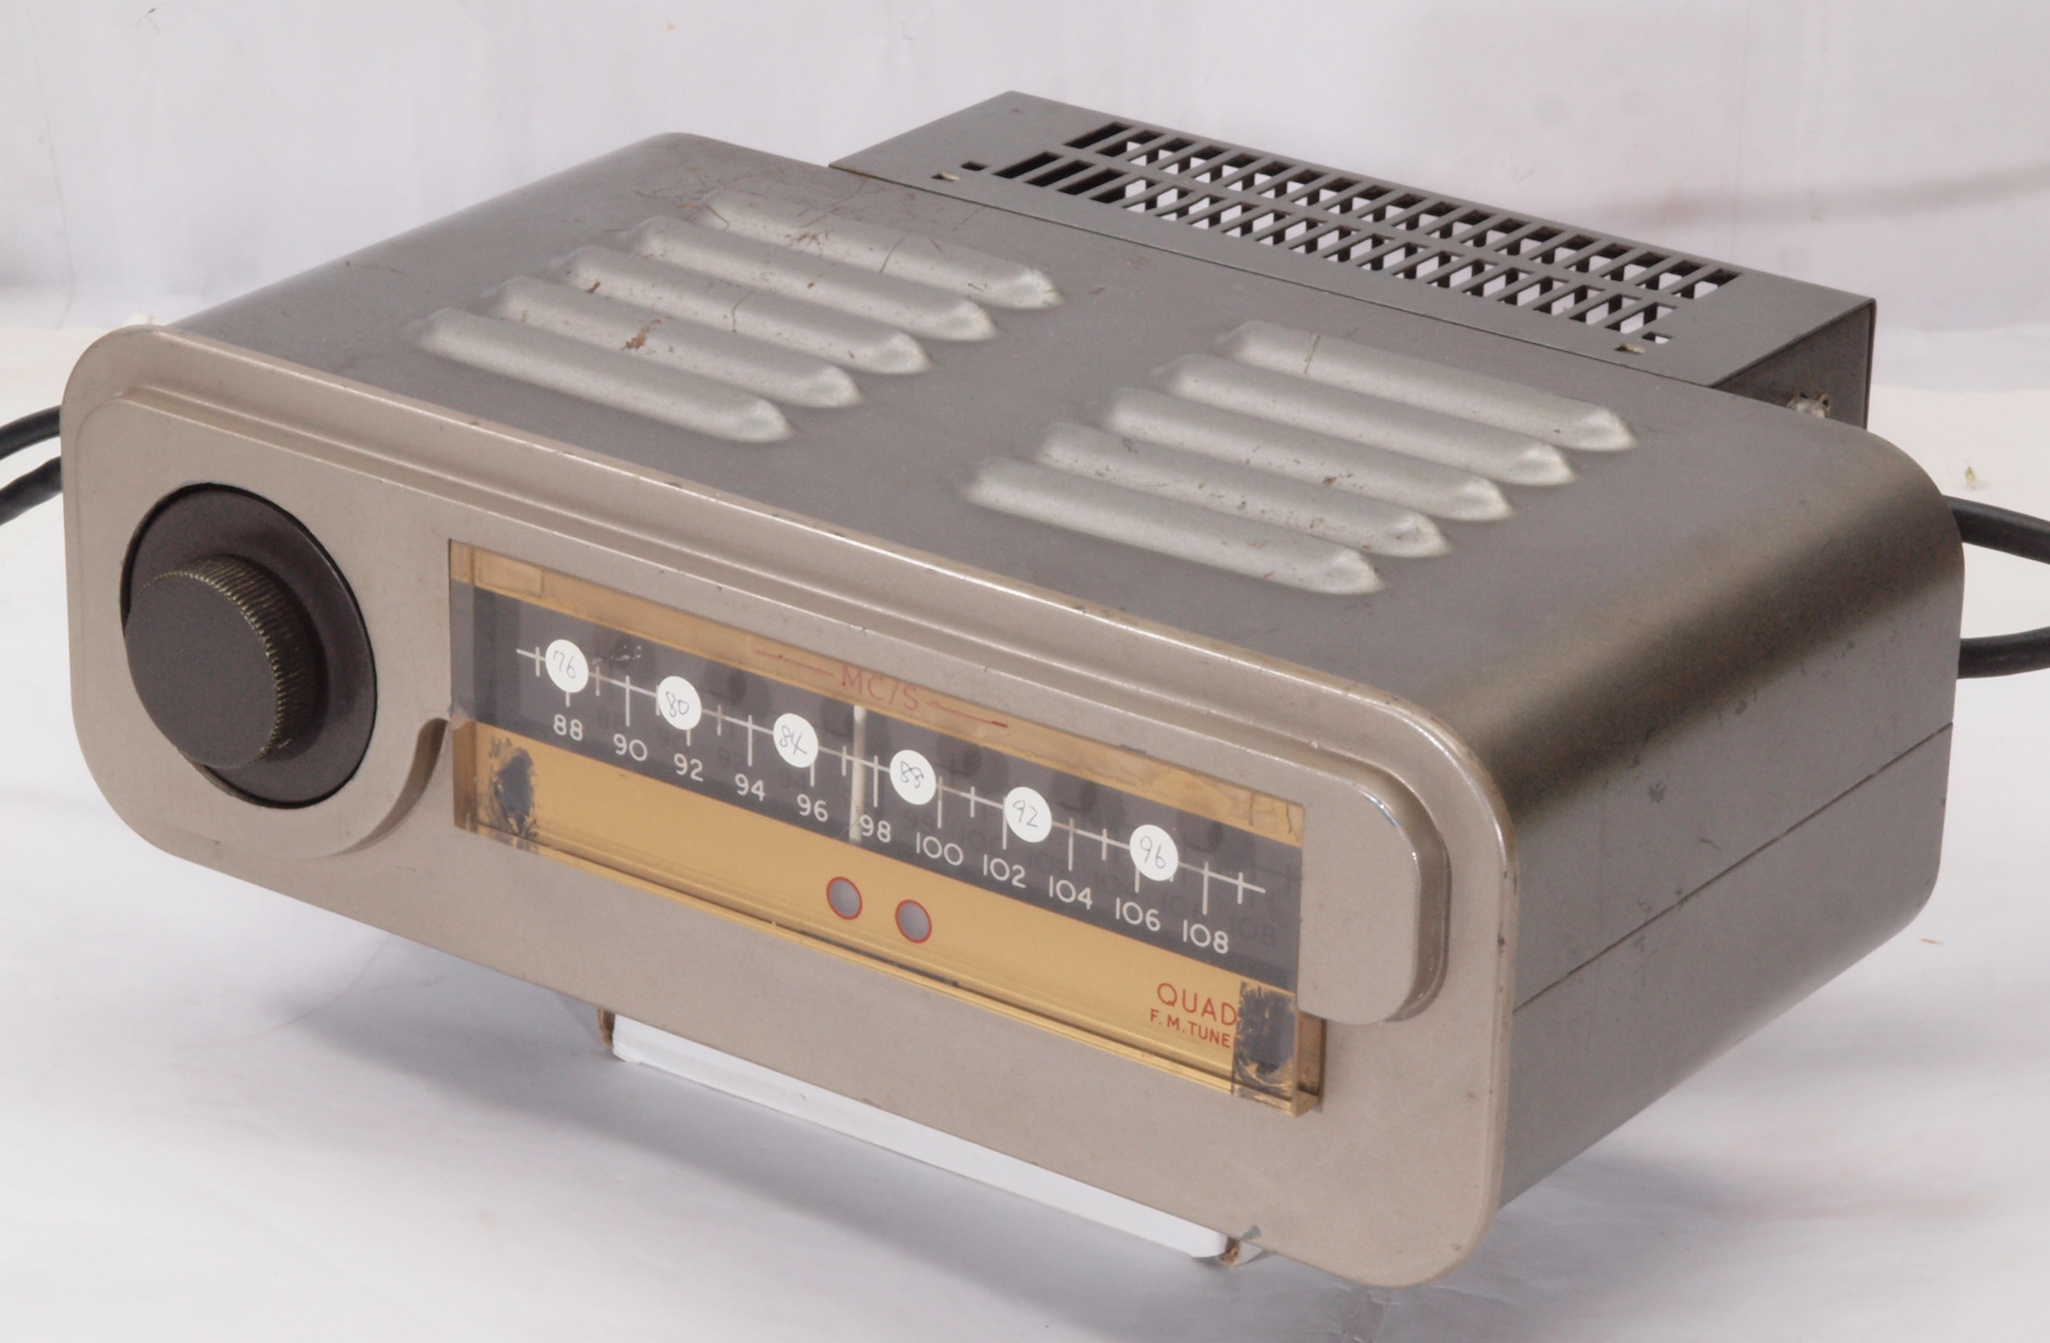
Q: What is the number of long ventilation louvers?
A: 10